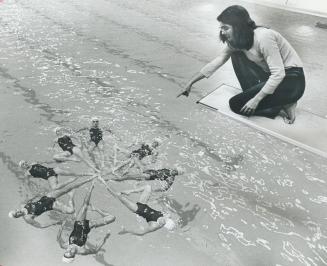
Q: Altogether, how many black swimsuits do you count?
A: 8